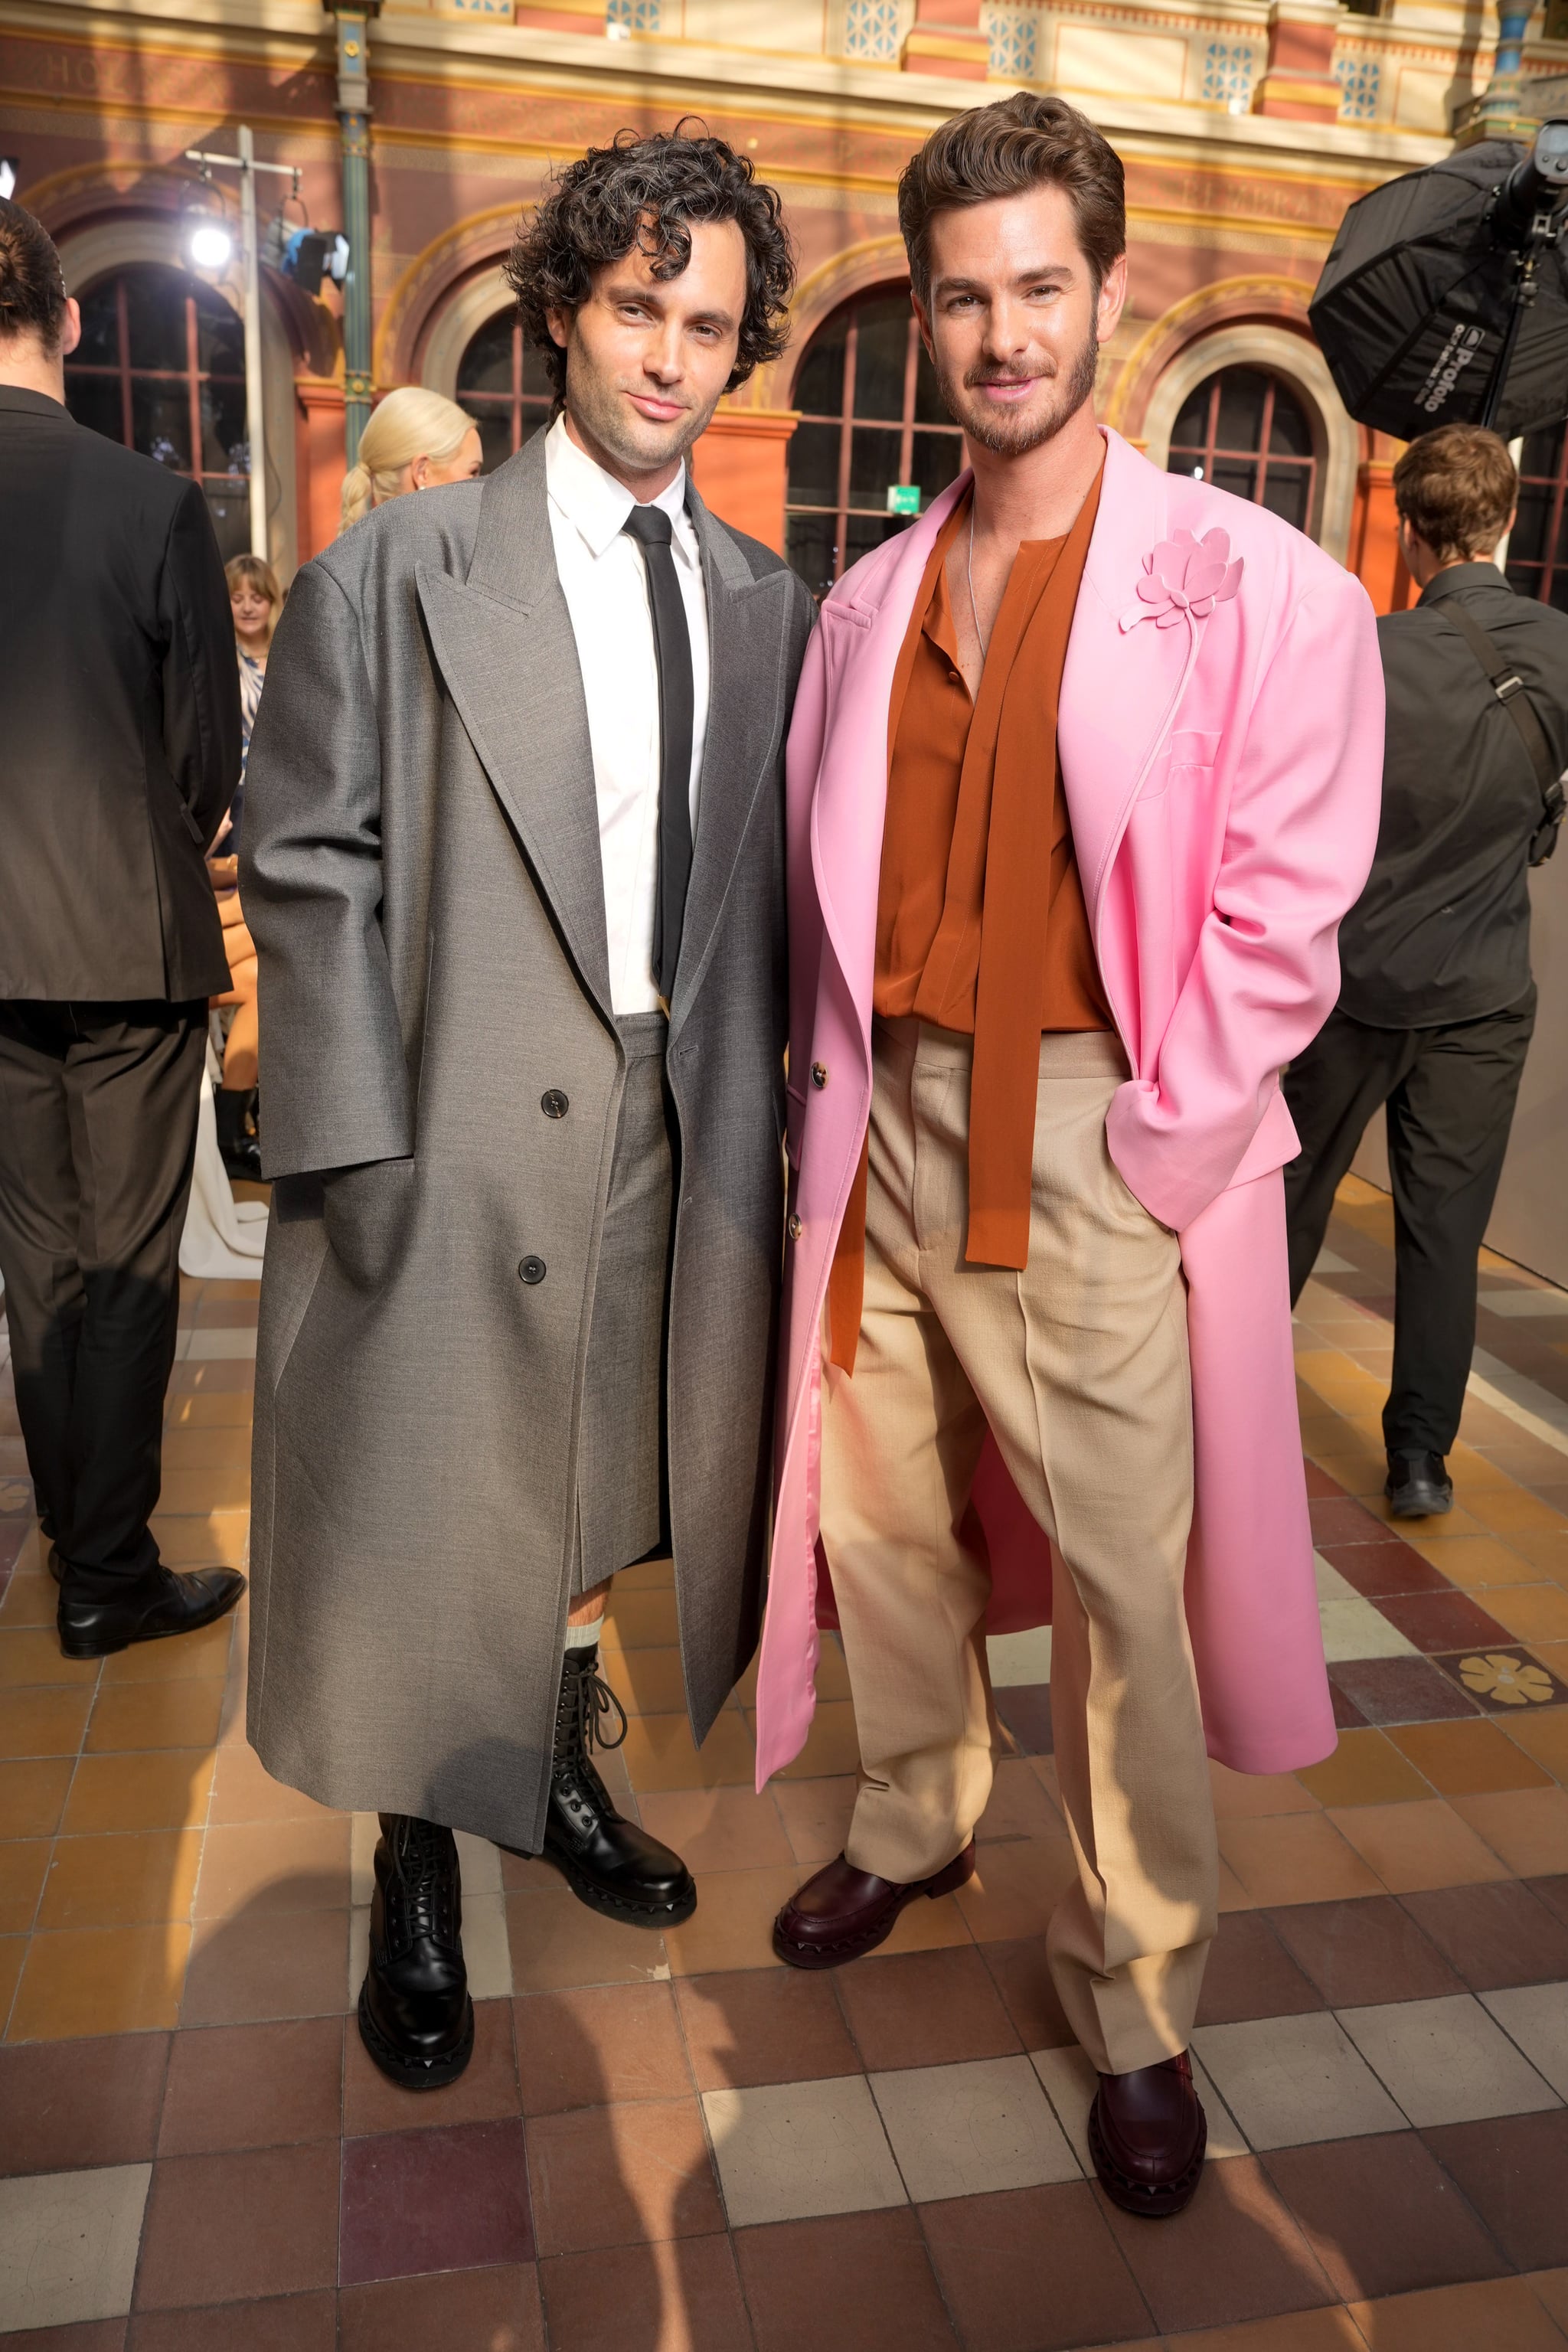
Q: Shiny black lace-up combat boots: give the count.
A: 2